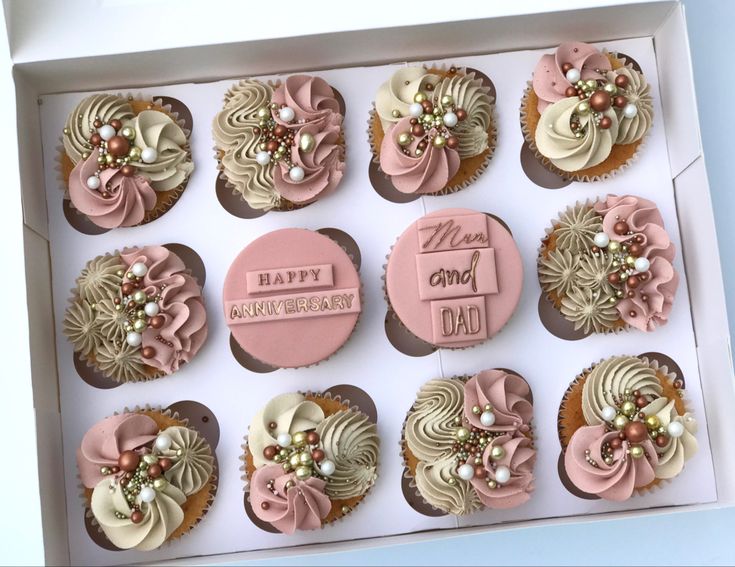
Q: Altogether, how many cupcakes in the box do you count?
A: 12